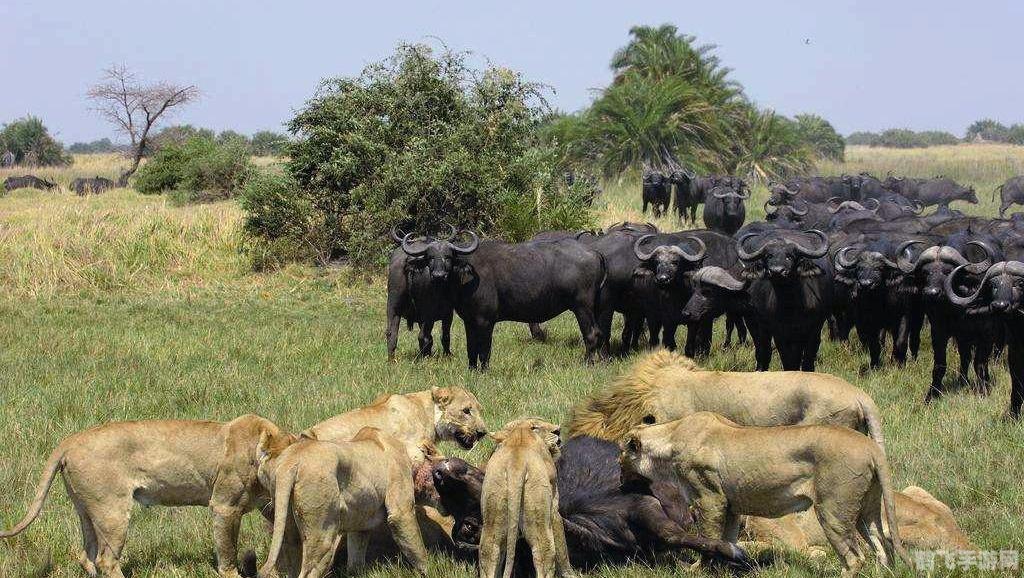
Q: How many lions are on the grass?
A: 7